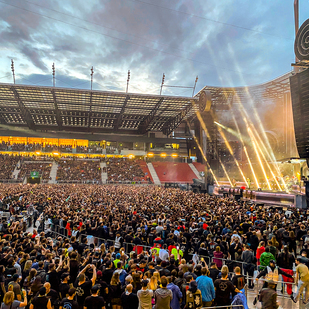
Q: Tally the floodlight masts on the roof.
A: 6